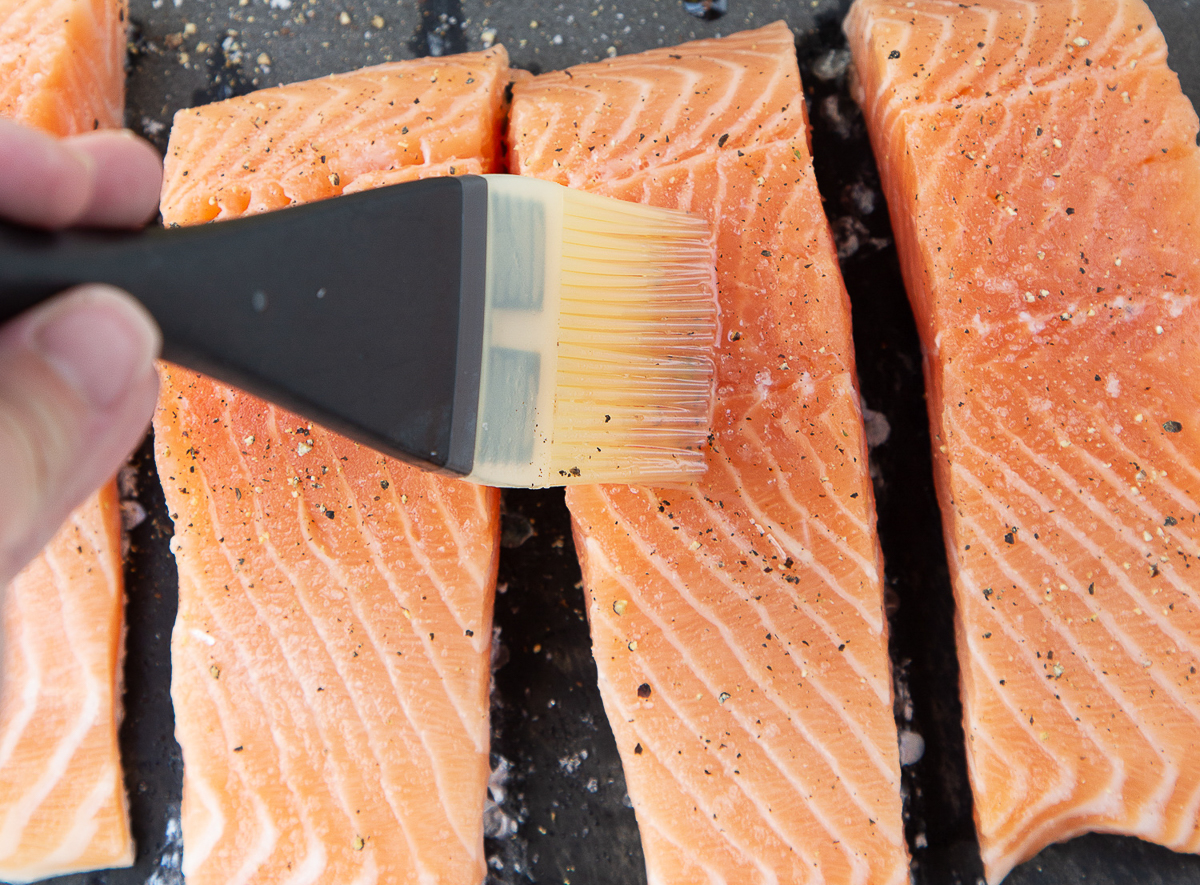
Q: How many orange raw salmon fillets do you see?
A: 4